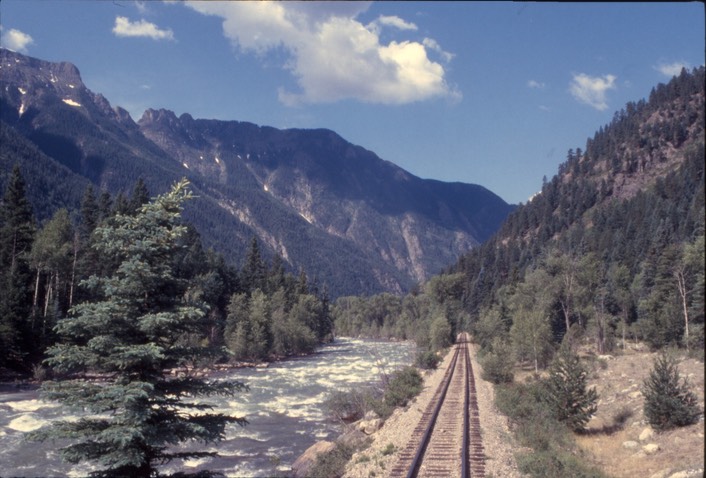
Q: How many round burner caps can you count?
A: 0